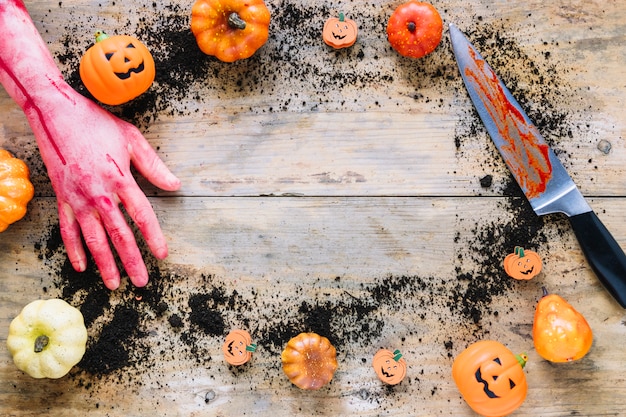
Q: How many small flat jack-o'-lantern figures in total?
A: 4